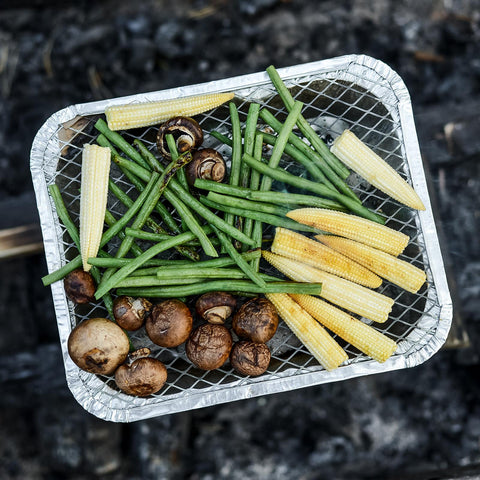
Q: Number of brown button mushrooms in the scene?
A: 11